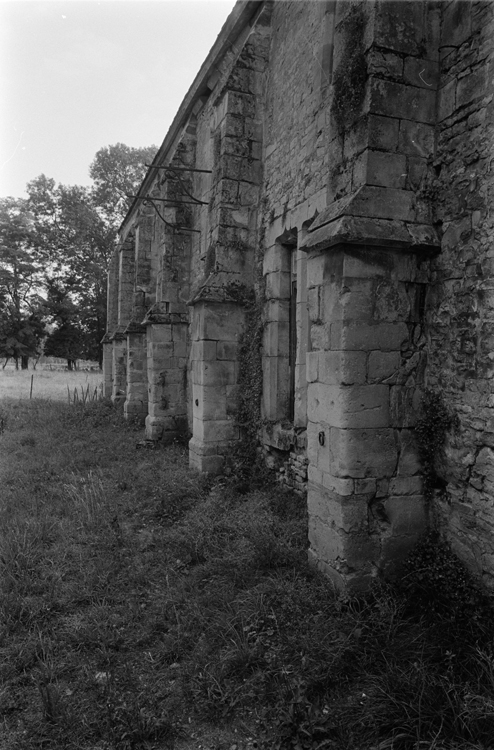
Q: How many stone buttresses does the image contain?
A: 6